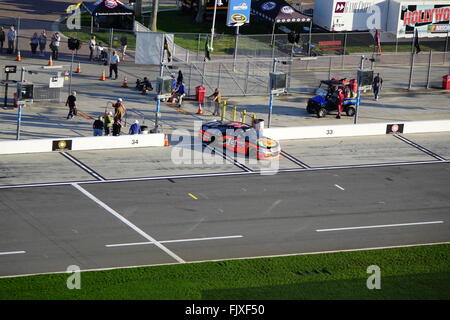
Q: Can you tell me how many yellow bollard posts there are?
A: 4